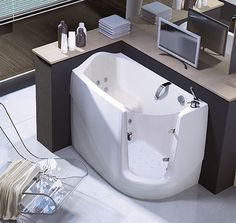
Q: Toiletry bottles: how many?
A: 5